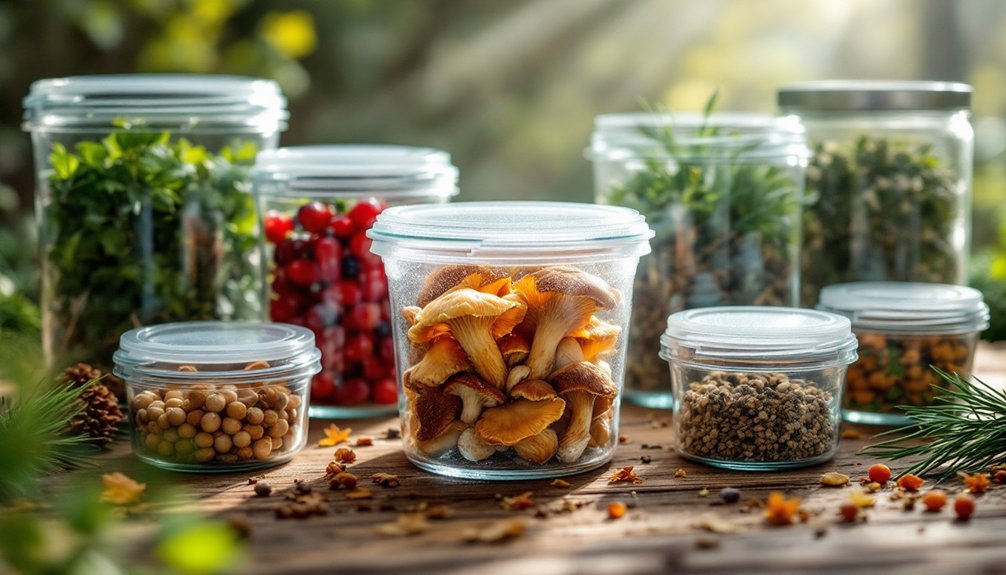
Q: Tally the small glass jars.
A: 3